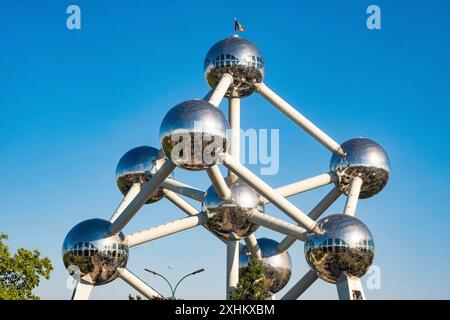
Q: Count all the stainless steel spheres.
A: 8